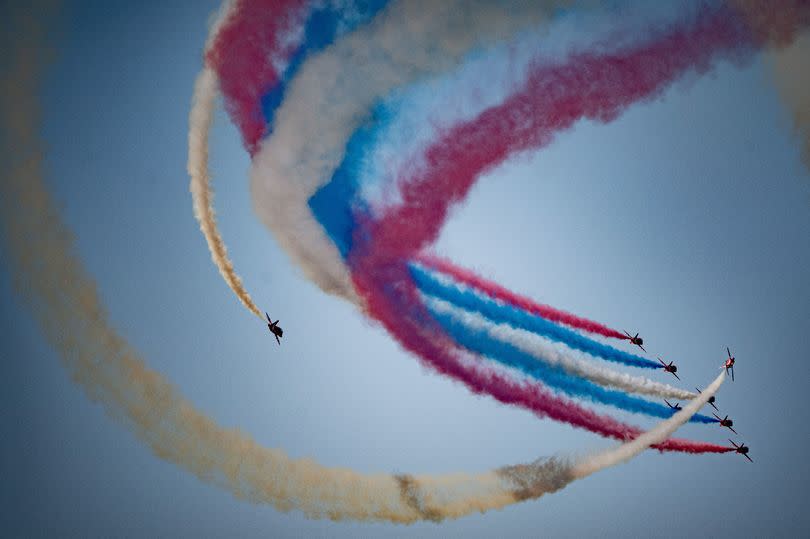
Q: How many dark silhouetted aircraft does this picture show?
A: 8